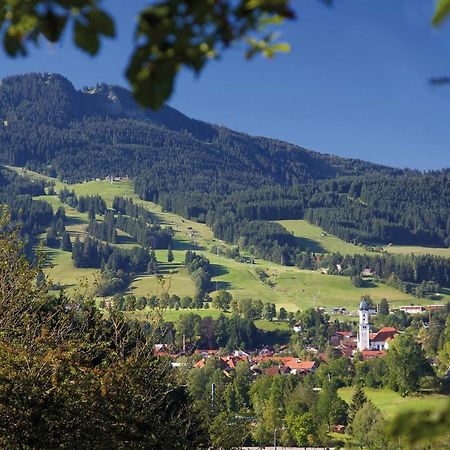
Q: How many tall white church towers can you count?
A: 1